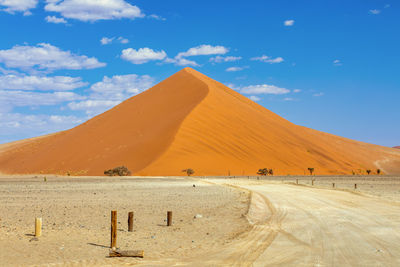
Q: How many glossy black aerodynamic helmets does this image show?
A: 0